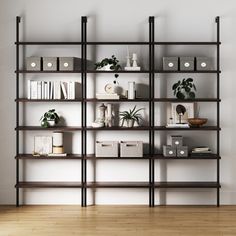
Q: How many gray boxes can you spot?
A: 11